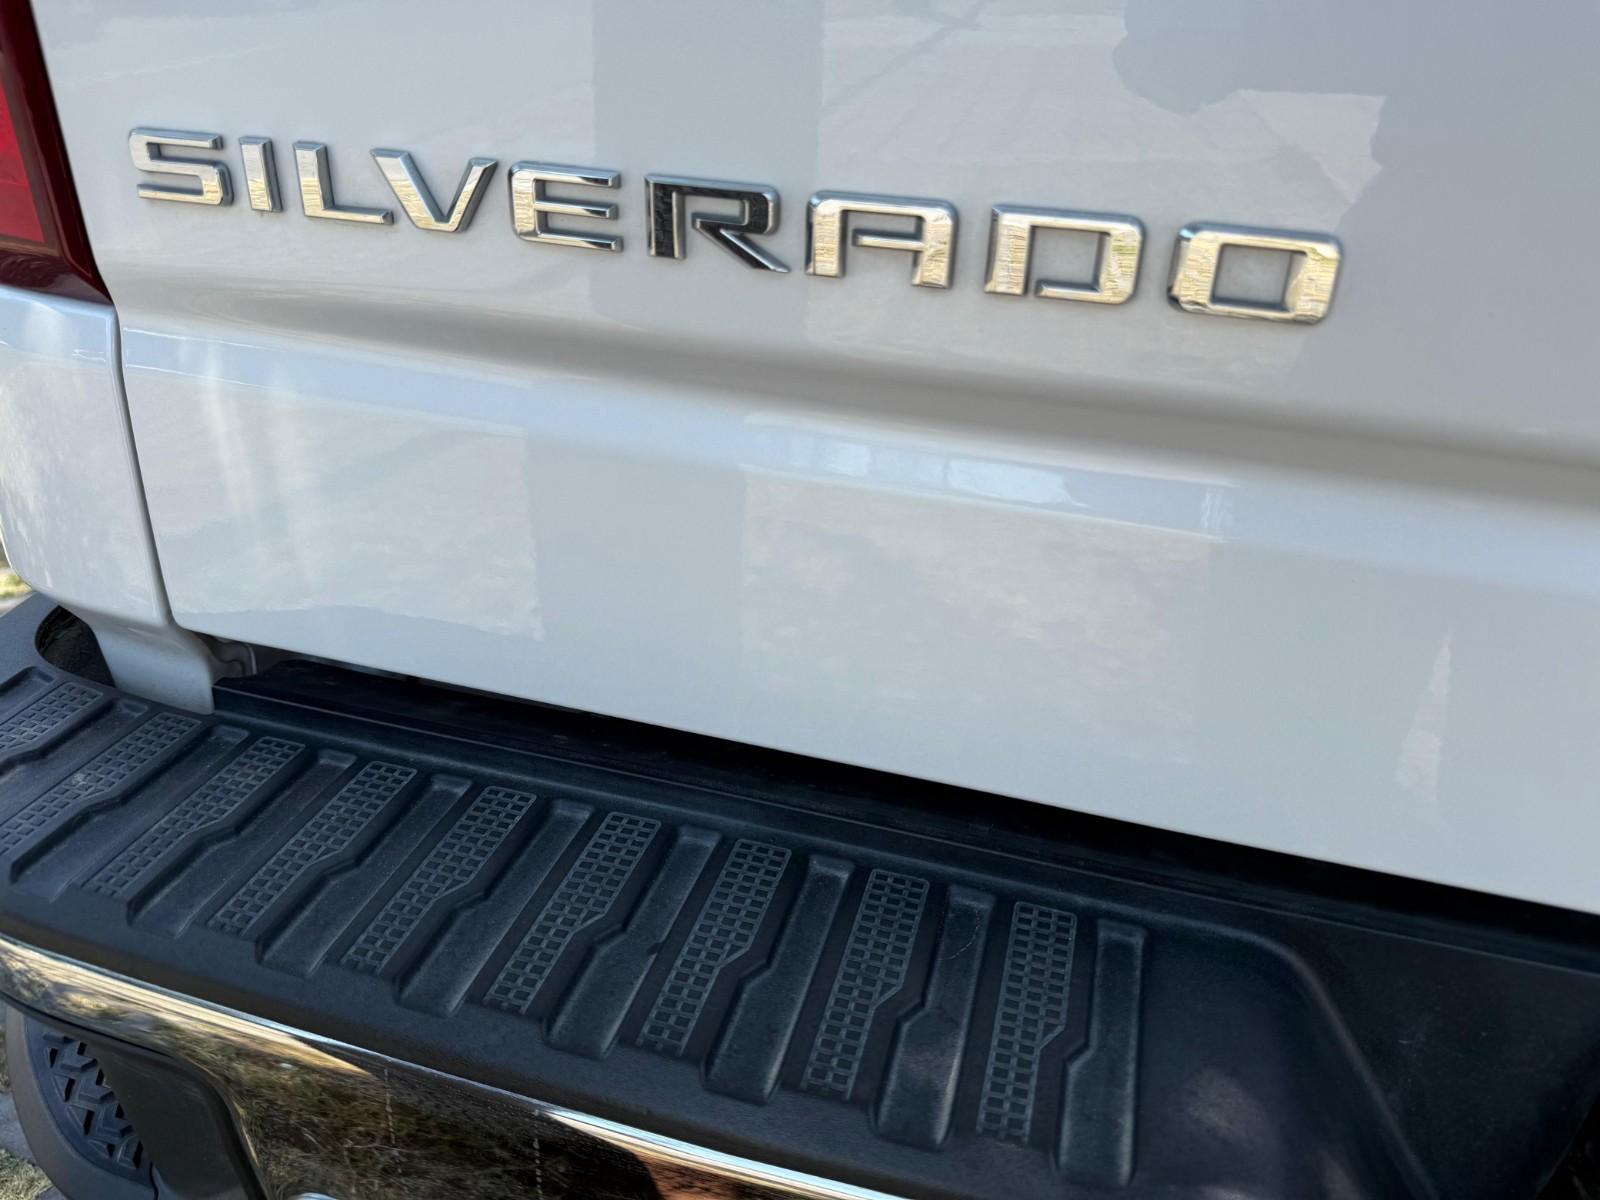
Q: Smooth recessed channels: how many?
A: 10